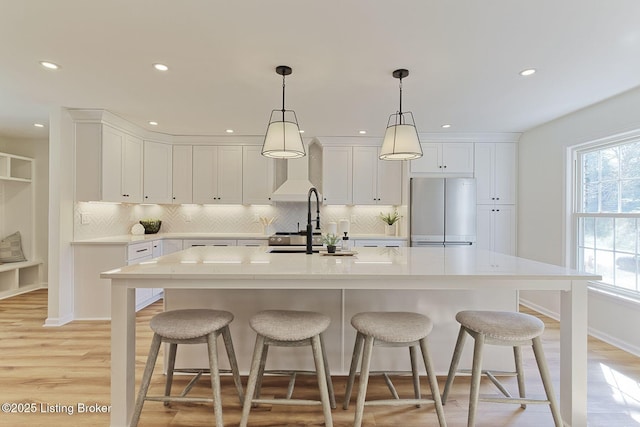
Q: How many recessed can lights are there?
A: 9